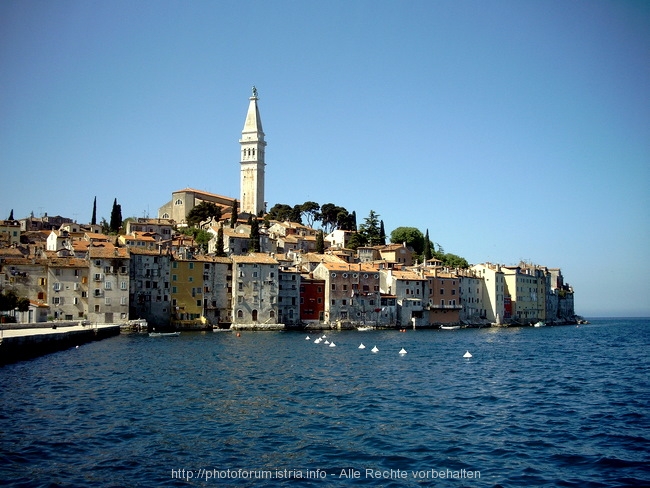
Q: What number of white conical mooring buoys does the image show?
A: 10